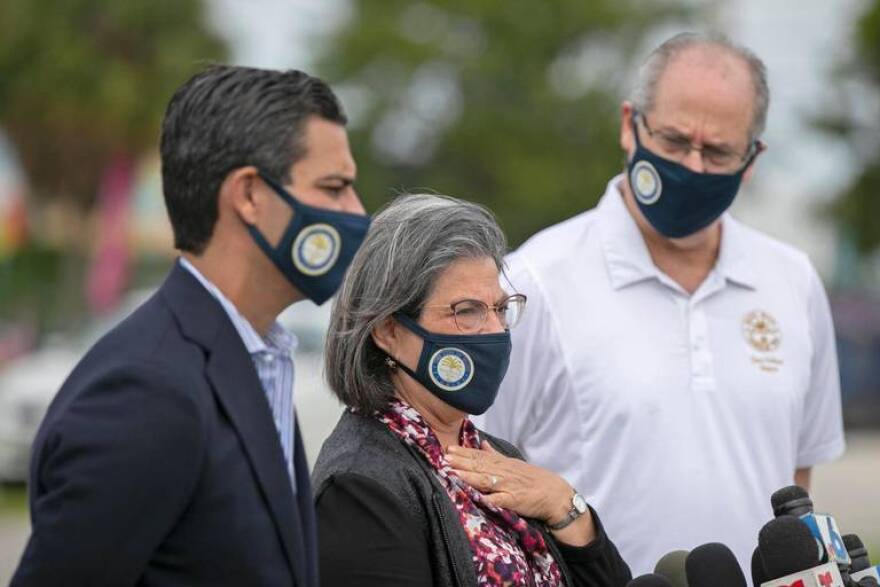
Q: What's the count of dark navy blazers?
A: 1